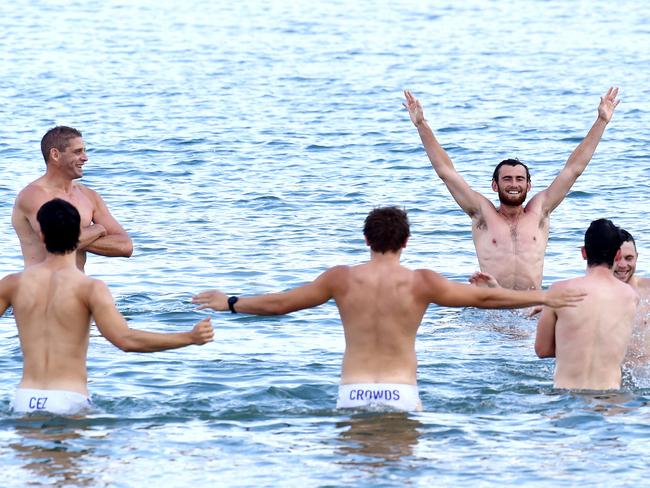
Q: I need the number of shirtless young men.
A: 6